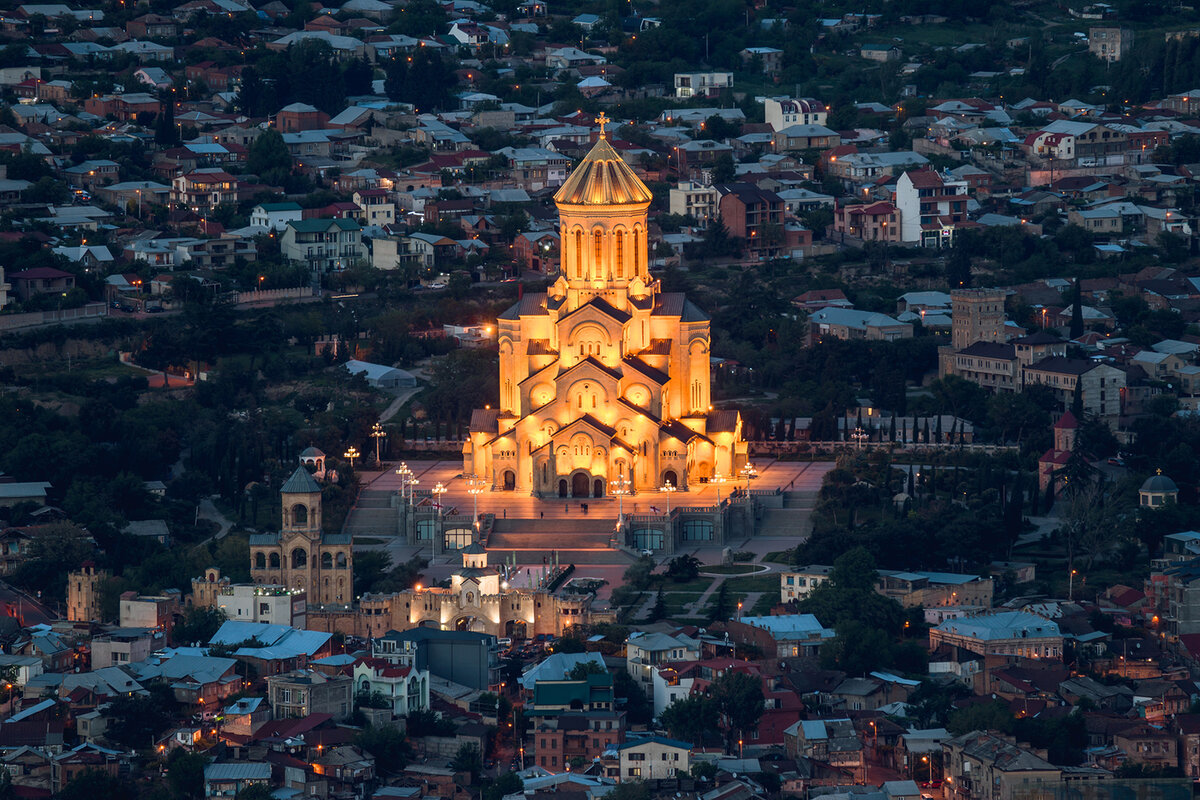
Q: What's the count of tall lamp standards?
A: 11